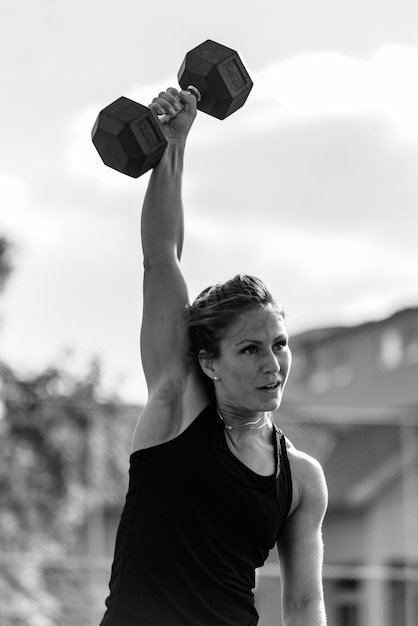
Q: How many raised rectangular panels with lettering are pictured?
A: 2